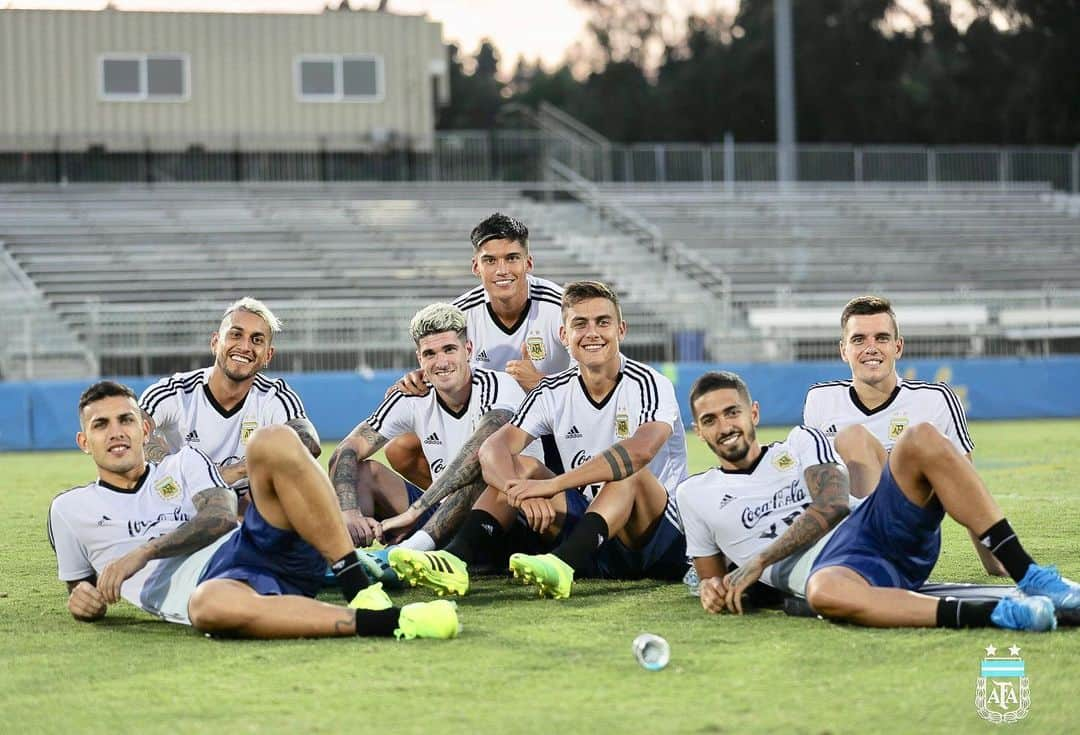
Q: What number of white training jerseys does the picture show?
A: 7